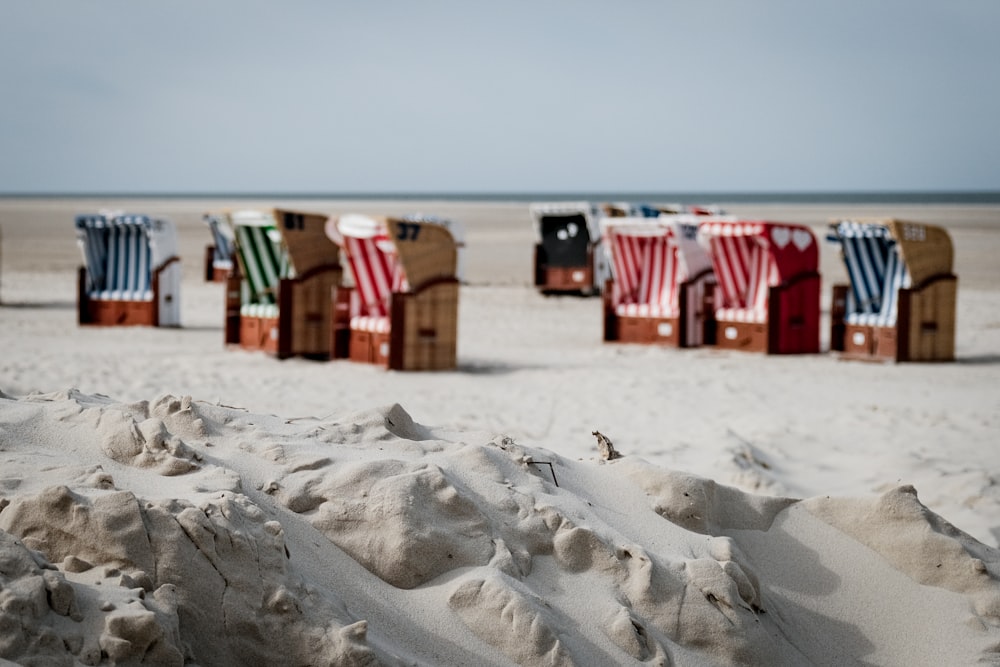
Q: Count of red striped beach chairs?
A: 3